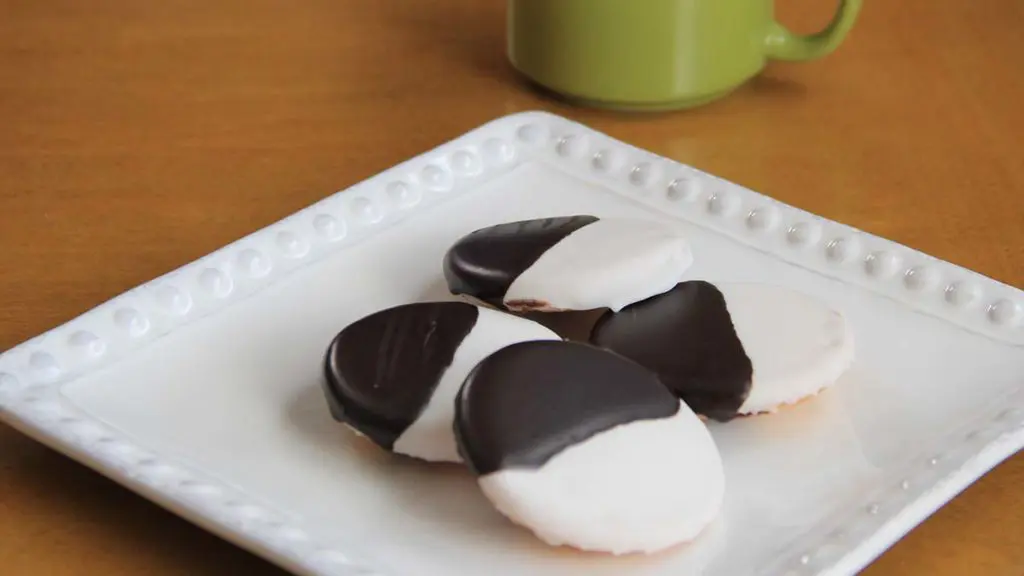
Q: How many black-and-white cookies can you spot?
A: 4